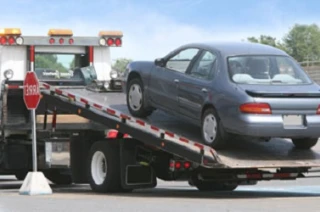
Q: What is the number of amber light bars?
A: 3